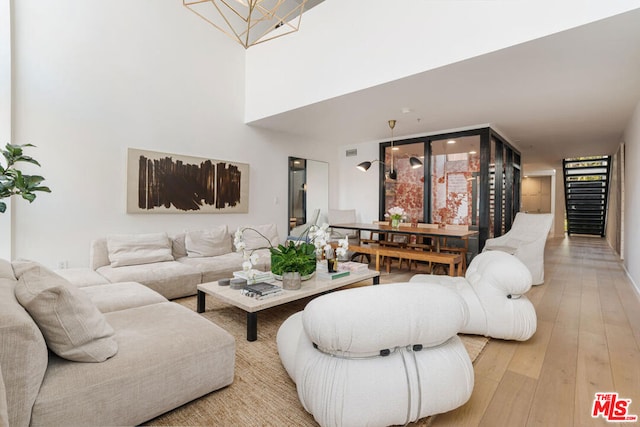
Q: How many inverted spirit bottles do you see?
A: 0